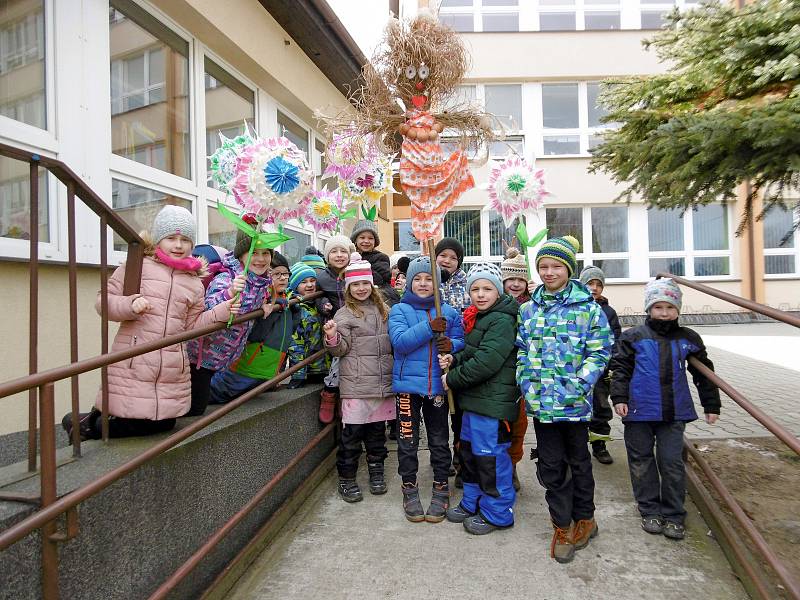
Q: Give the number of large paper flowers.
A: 6